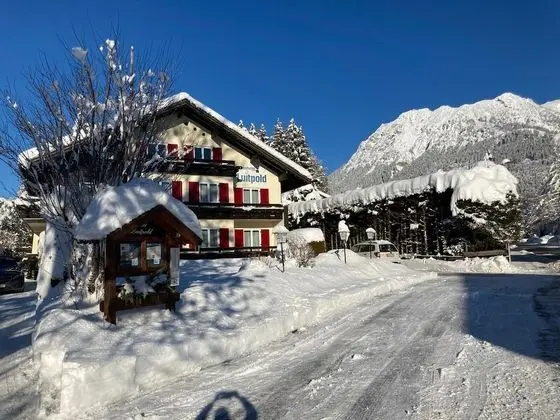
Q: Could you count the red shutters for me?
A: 11